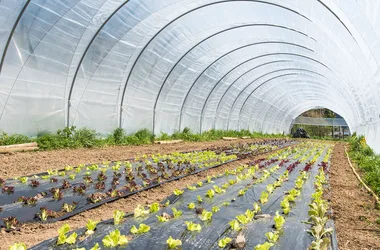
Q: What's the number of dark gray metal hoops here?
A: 9